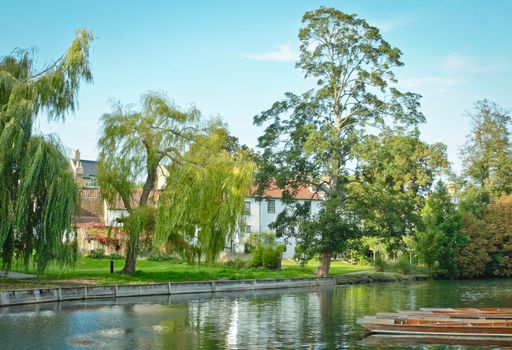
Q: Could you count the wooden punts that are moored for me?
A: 4